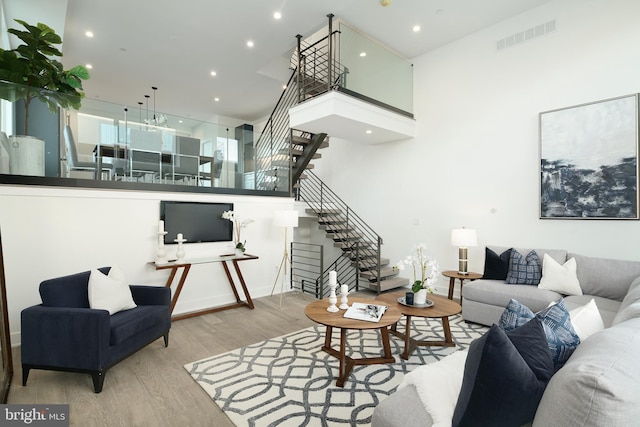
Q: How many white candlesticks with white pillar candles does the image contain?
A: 4